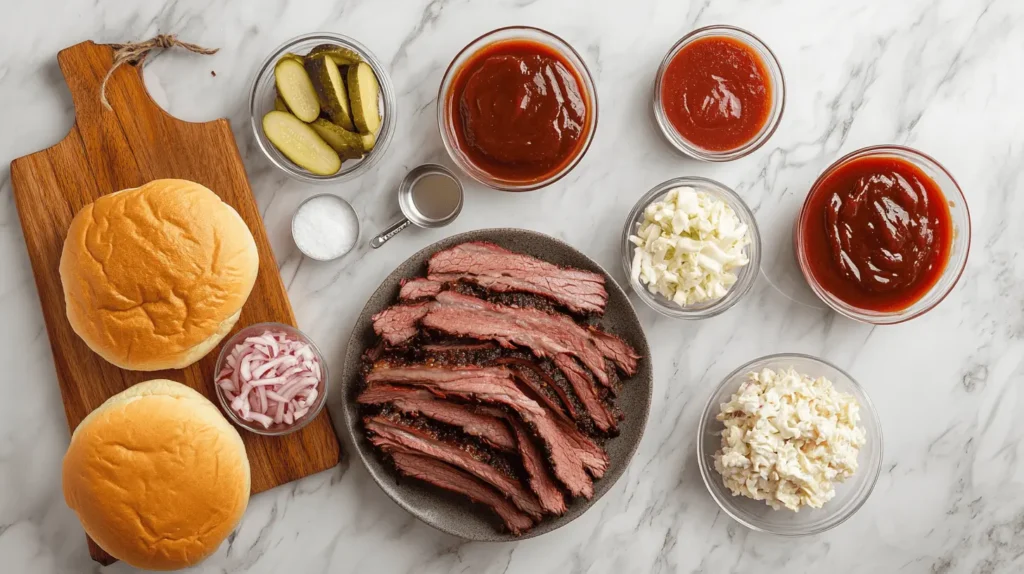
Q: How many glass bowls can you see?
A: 7